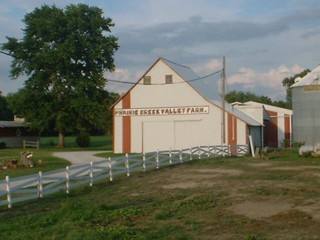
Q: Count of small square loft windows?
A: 2